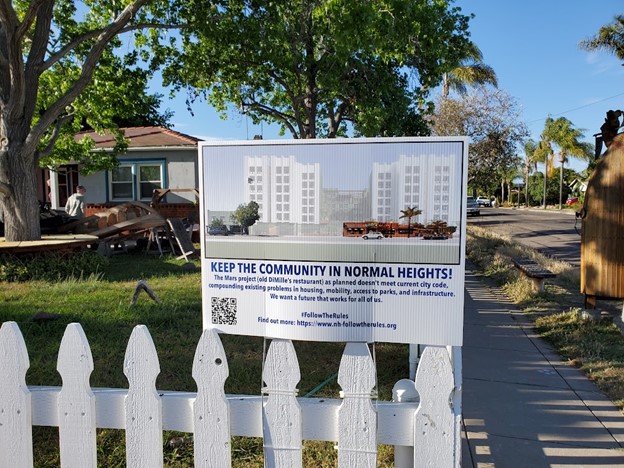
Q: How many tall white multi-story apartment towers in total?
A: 2